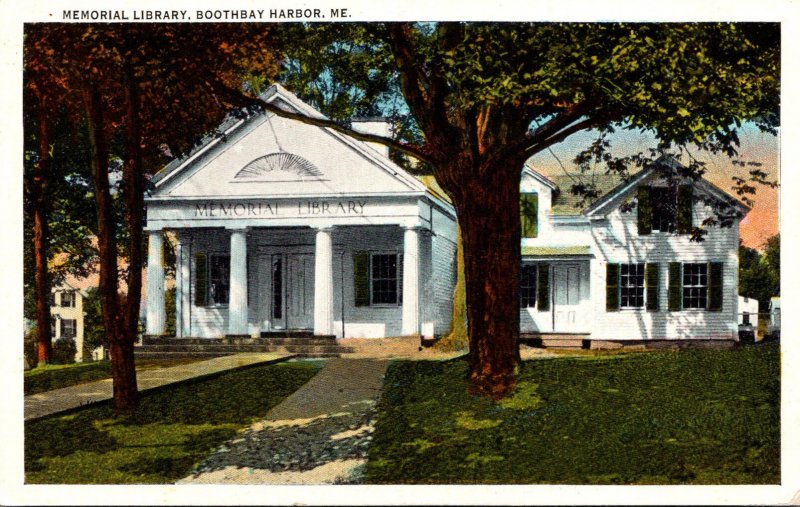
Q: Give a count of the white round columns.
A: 4